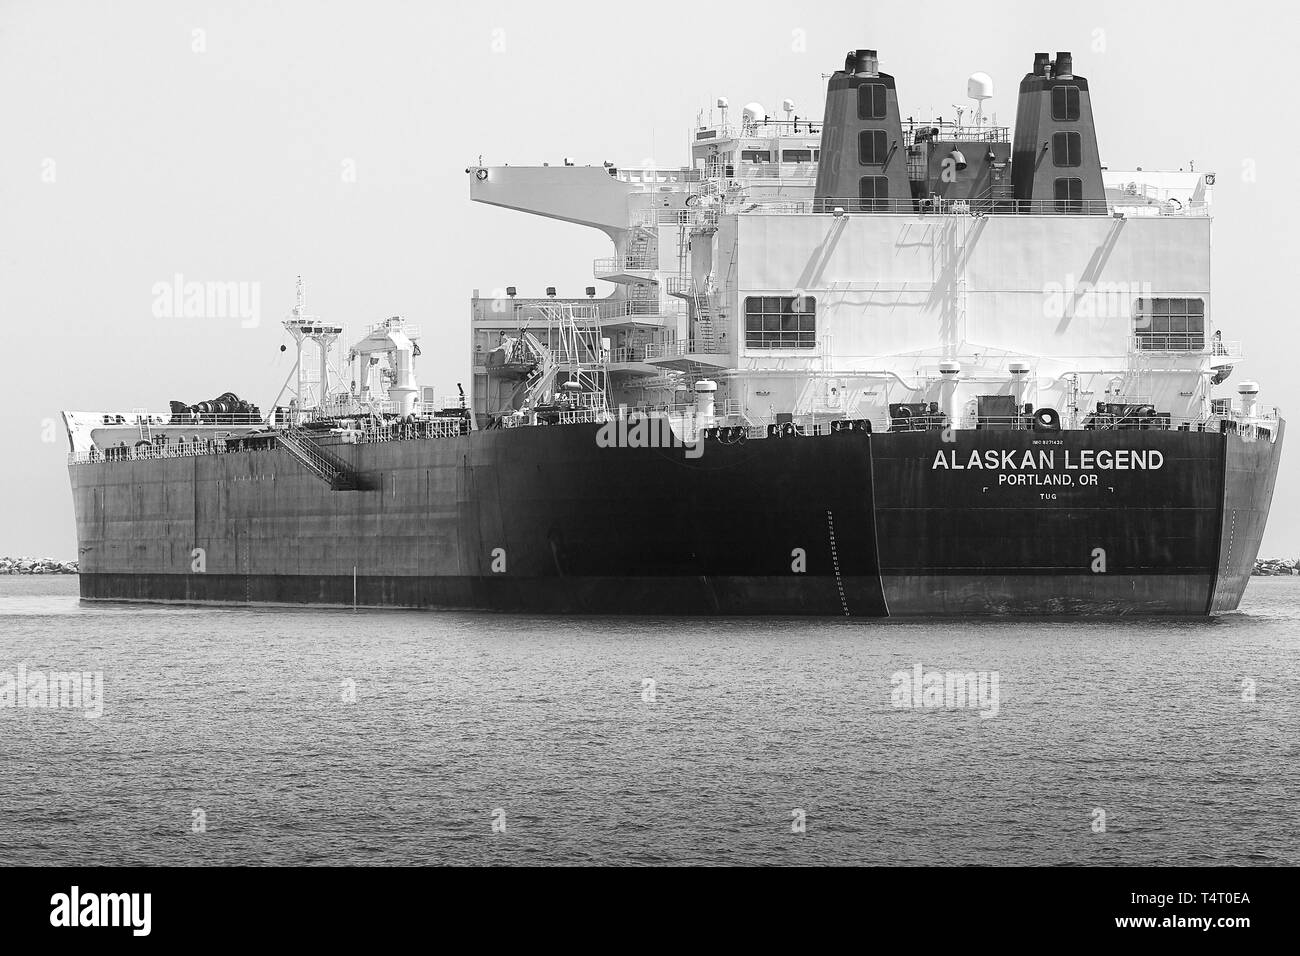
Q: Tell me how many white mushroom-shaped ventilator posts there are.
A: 4